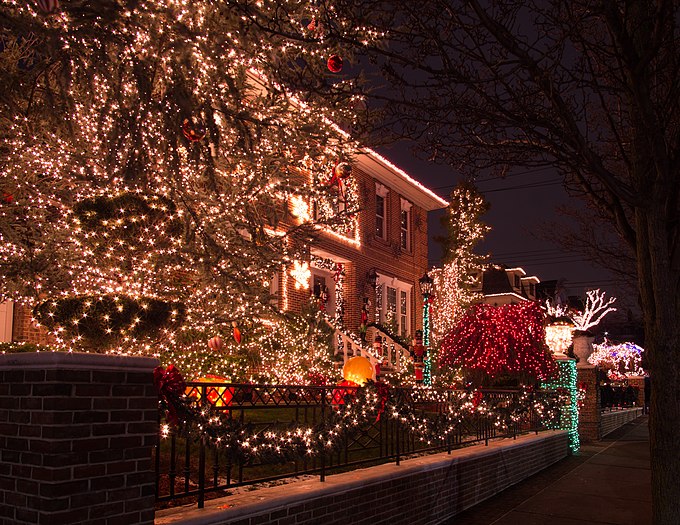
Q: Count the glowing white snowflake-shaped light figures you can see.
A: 2